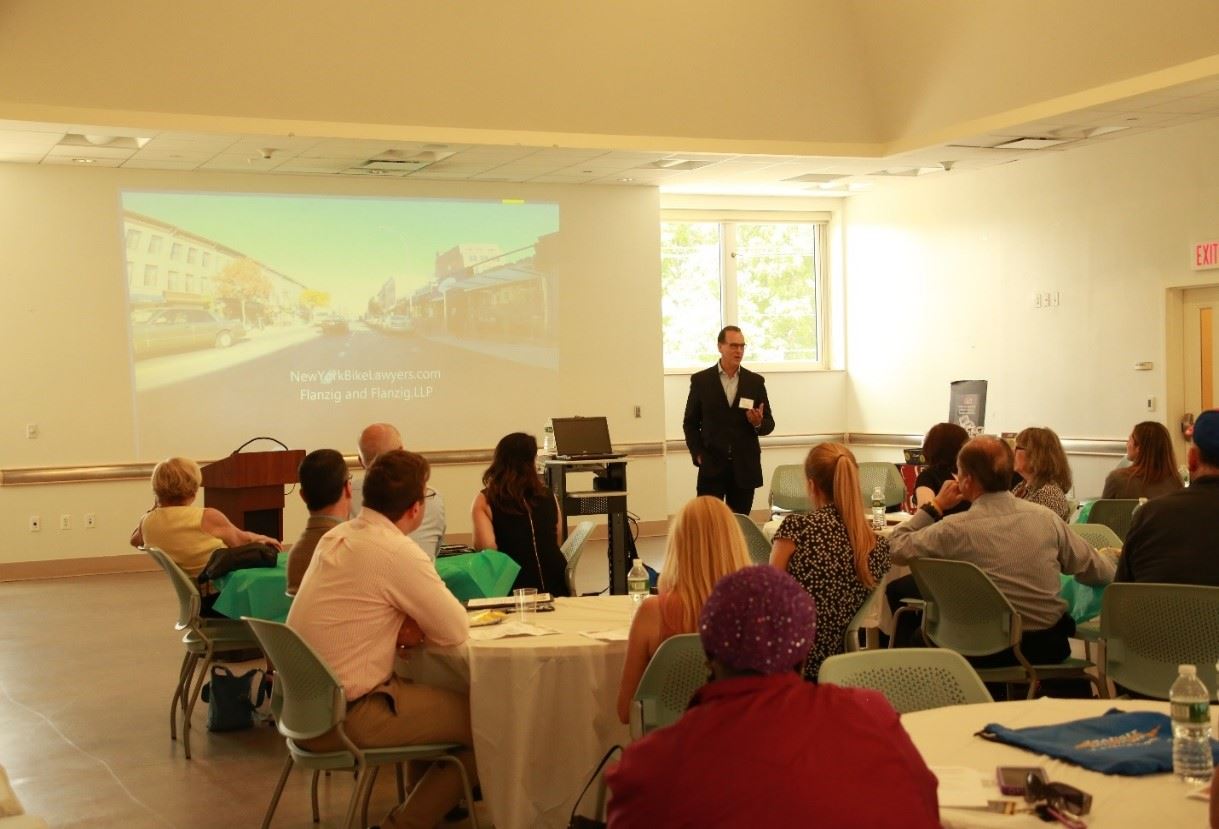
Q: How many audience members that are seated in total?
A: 13